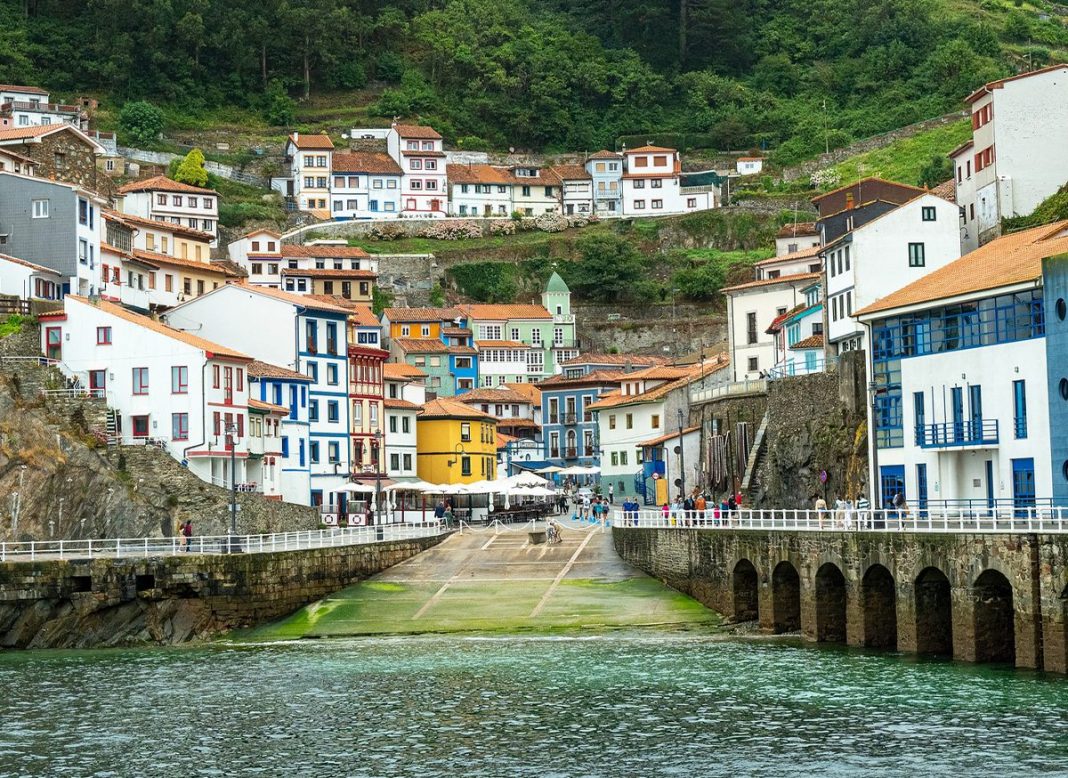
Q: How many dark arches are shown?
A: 6